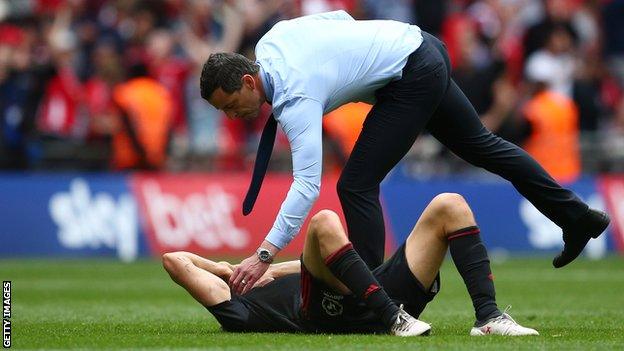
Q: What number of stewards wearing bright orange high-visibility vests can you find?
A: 3